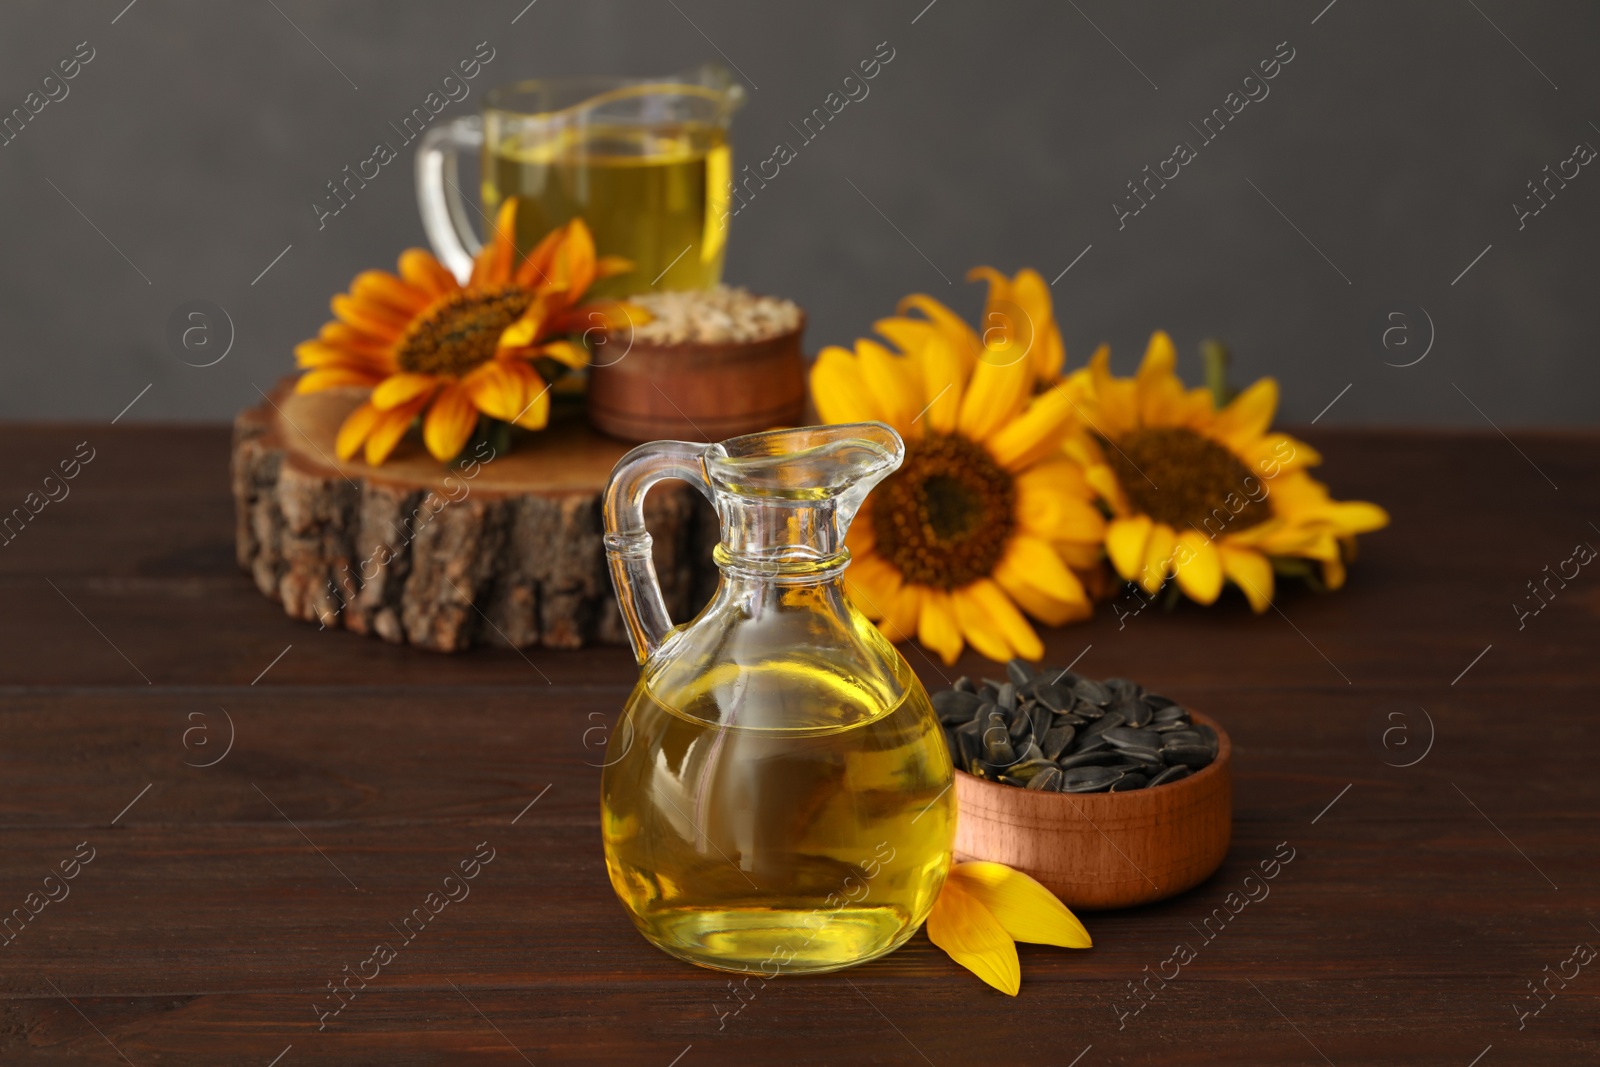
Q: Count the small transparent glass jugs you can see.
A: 2